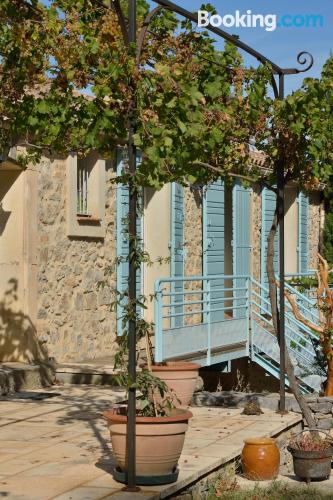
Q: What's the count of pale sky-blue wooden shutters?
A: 6